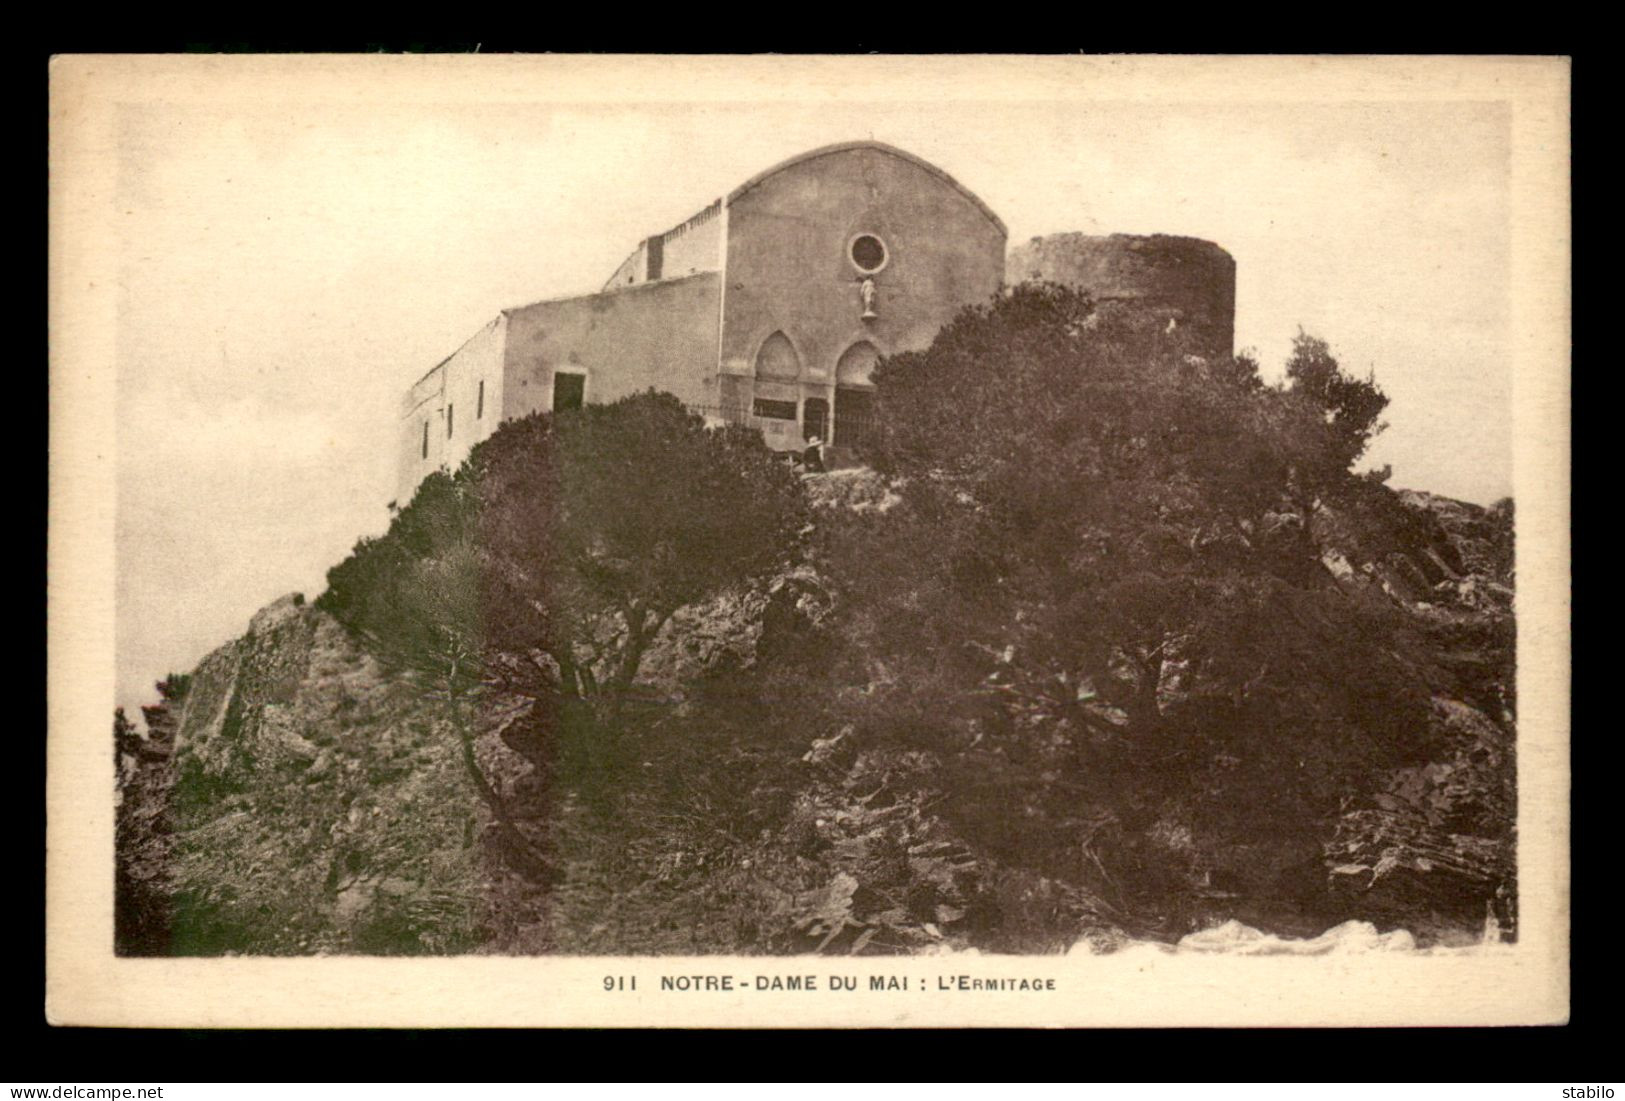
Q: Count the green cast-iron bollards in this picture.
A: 0